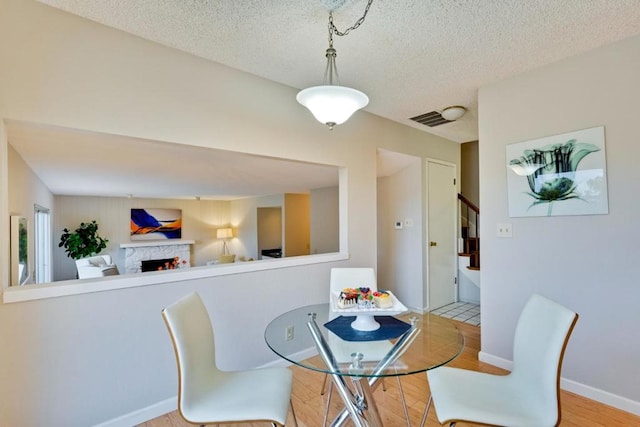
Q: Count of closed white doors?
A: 1